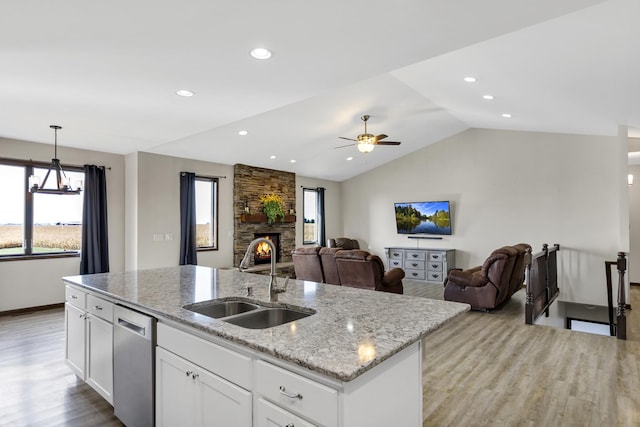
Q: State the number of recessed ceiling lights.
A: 9